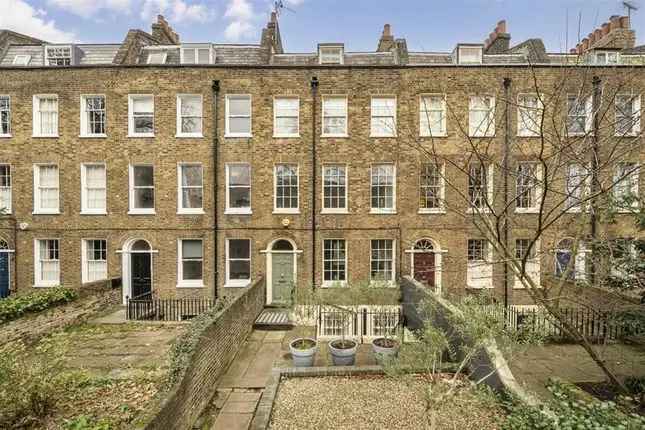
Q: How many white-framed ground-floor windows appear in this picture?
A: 8